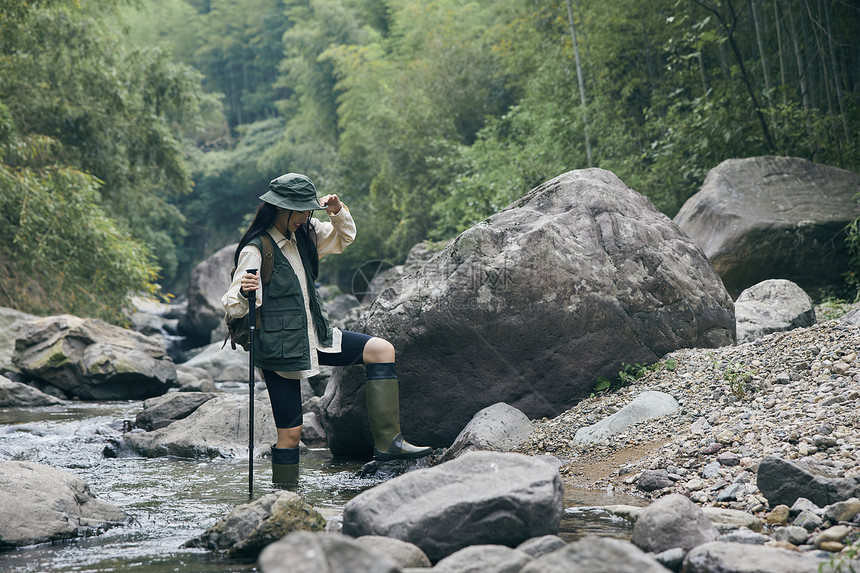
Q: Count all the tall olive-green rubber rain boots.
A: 2